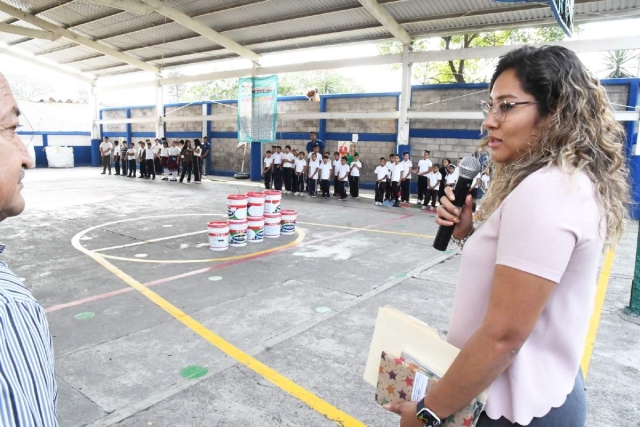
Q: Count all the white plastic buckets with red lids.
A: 8